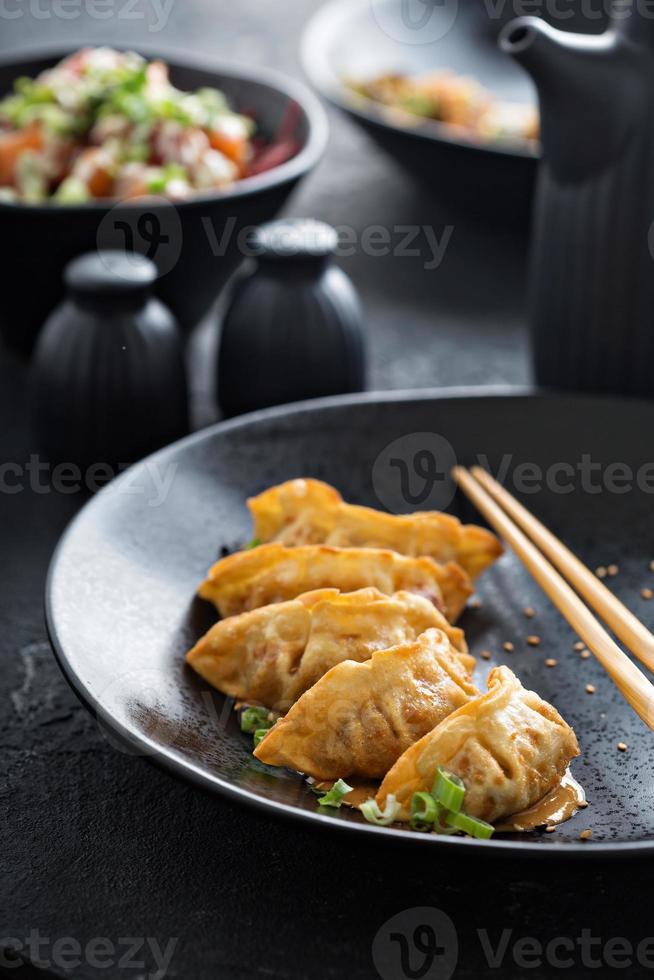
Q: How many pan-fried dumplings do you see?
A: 5